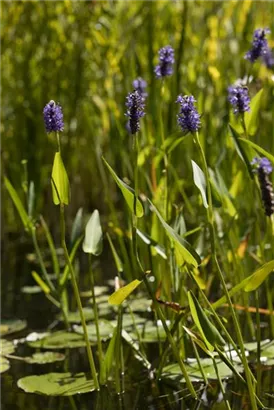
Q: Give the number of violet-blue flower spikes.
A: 9